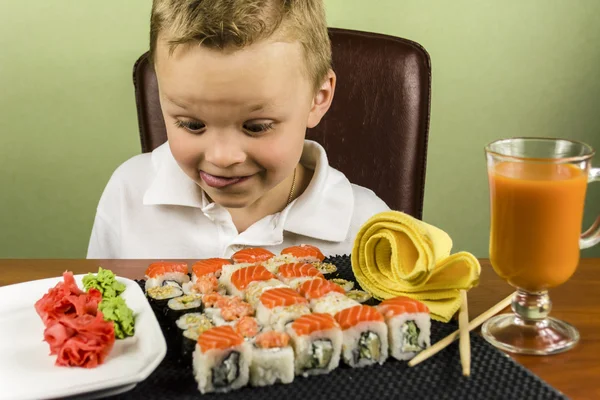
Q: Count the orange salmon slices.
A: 12